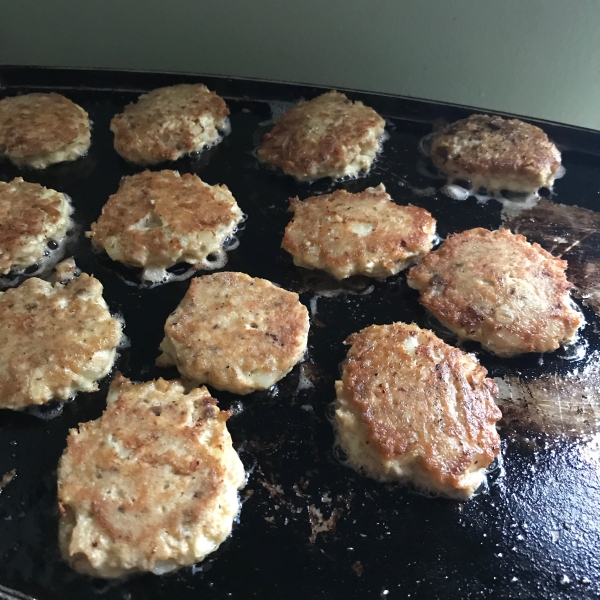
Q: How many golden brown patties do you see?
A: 12